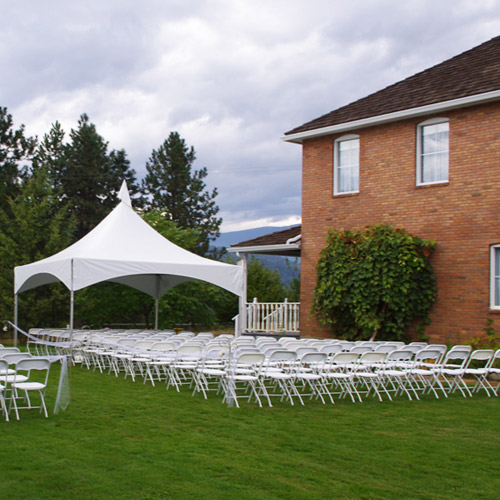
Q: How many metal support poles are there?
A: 4